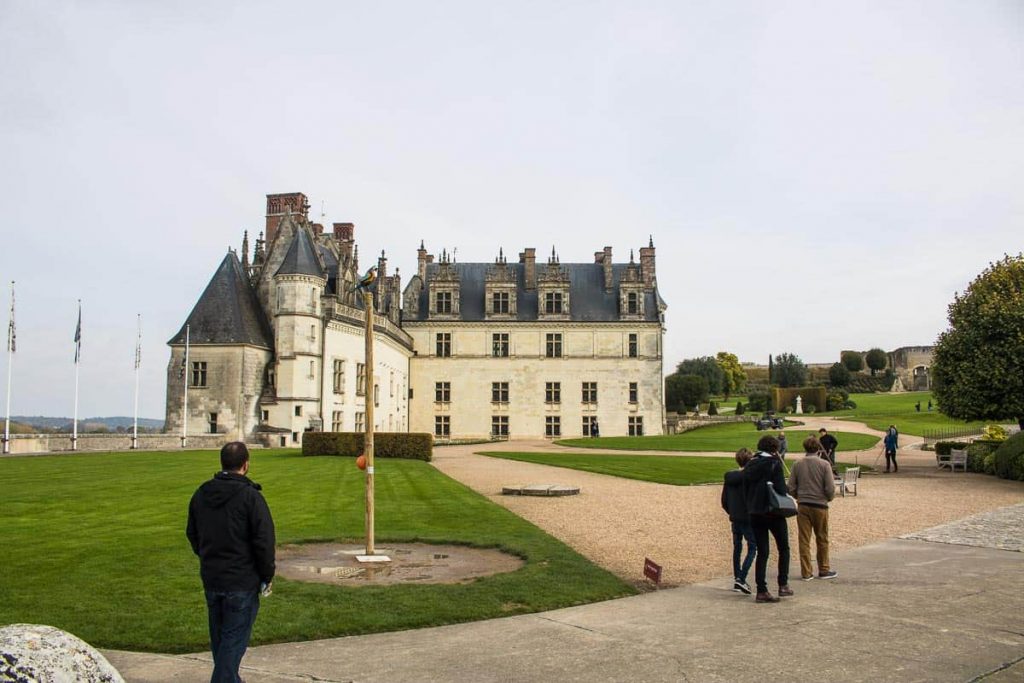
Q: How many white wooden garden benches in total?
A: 2